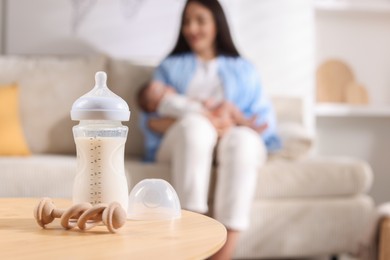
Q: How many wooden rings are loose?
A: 2